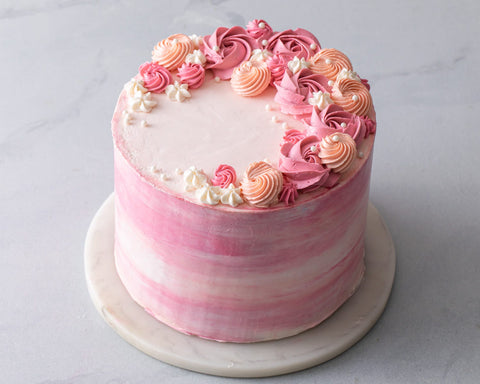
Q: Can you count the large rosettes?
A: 5